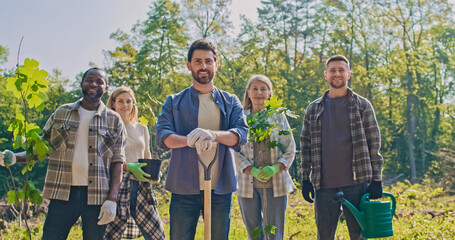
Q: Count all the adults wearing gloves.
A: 5